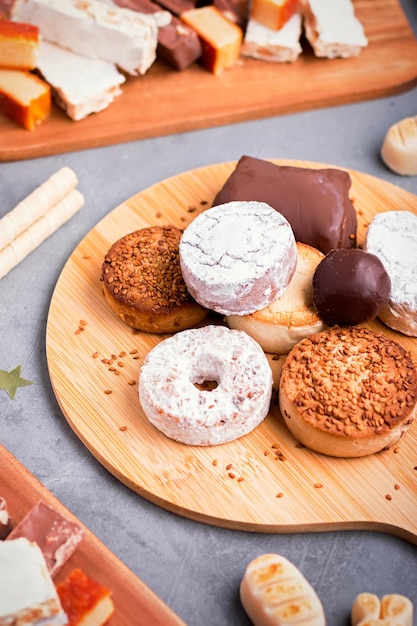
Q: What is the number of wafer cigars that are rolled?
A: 2